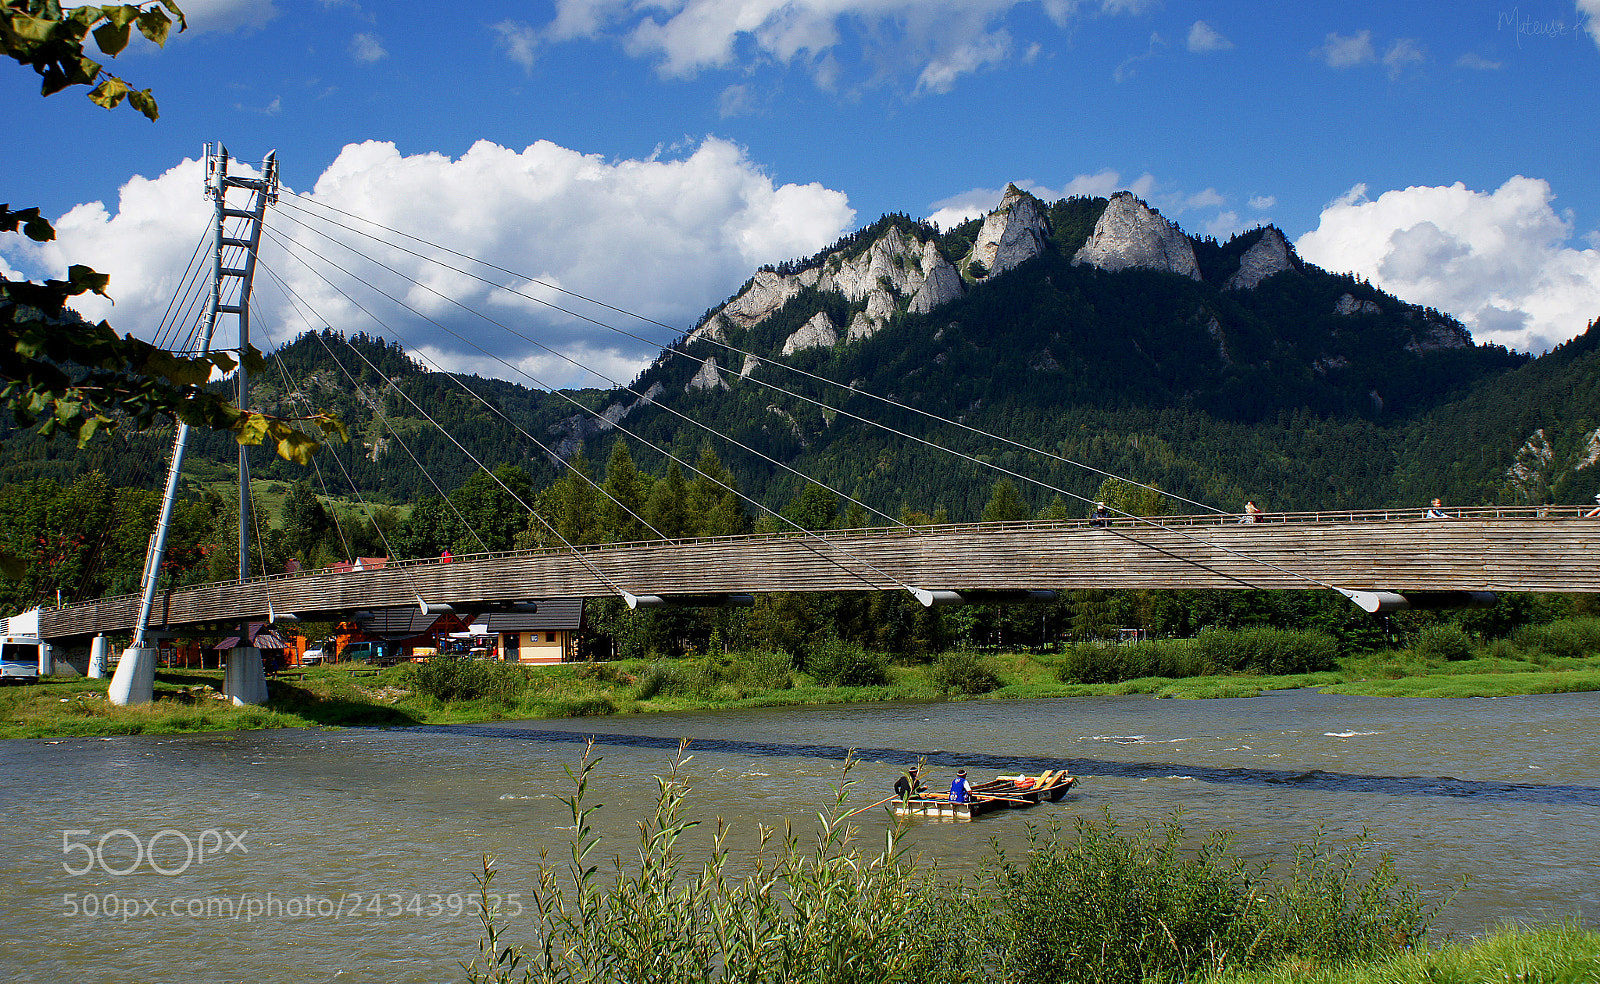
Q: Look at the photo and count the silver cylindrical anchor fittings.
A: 5